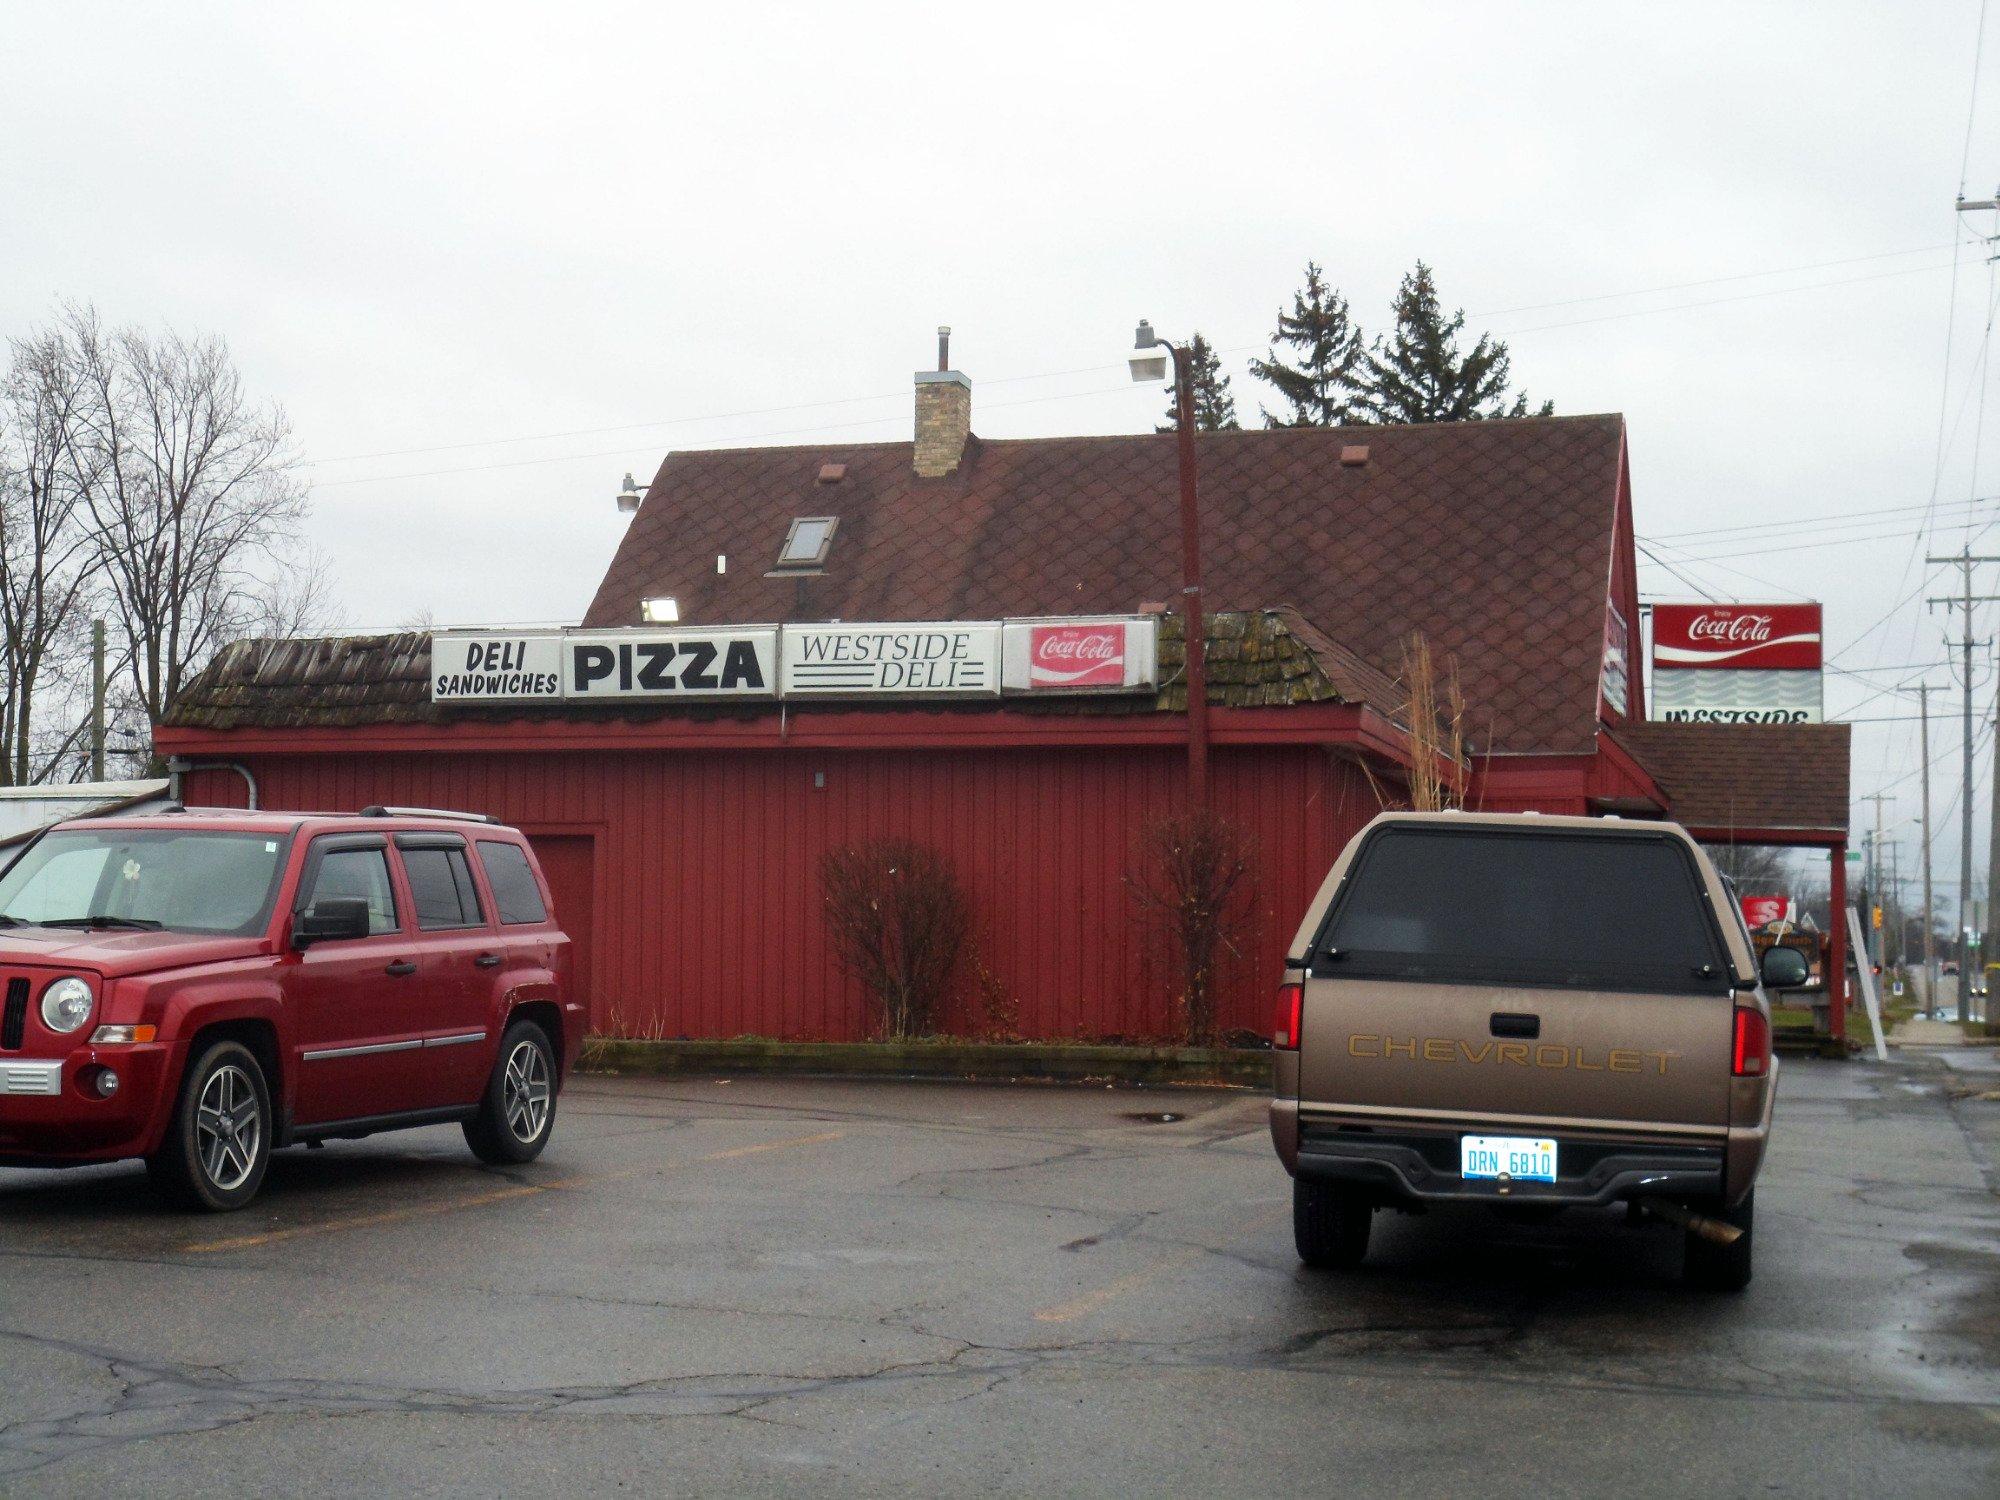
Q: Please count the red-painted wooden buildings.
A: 1